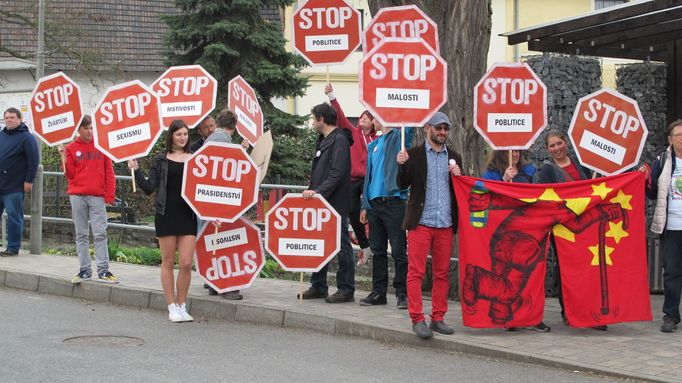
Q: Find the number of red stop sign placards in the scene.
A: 12